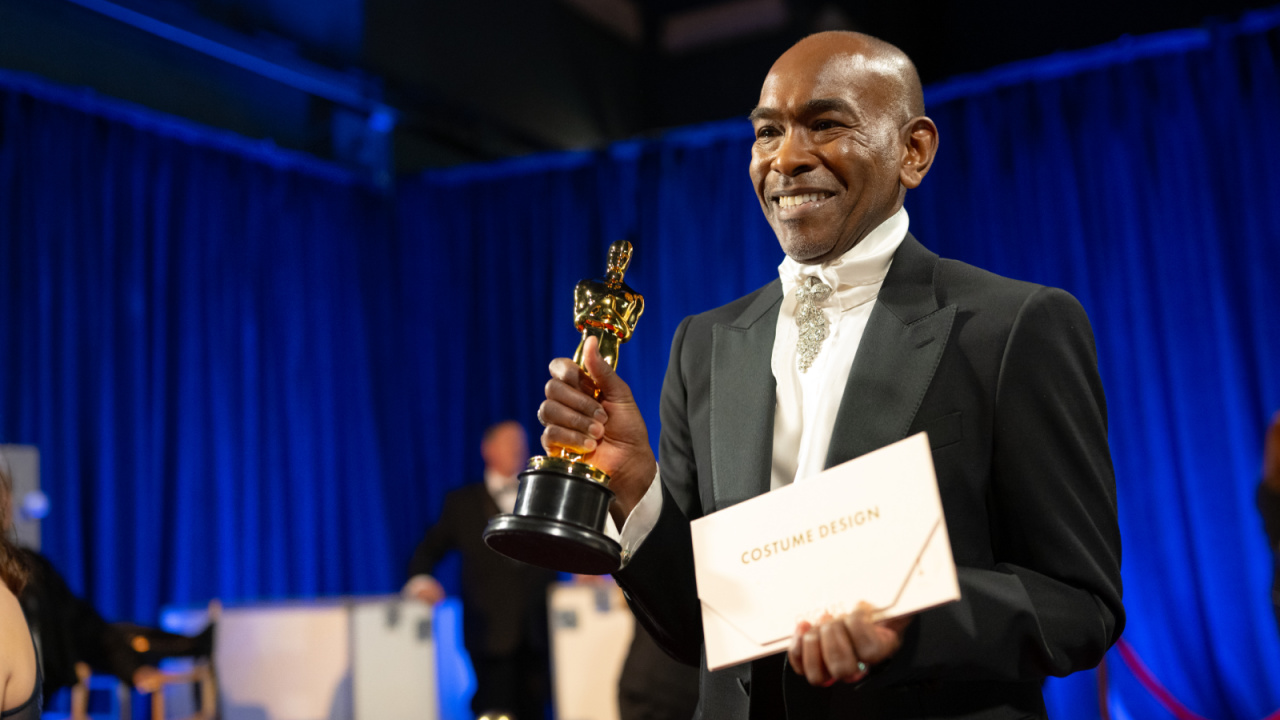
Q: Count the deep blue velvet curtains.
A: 2